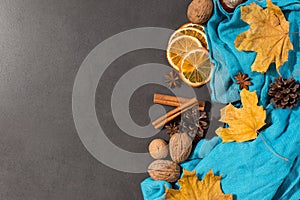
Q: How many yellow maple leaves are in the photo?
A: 3